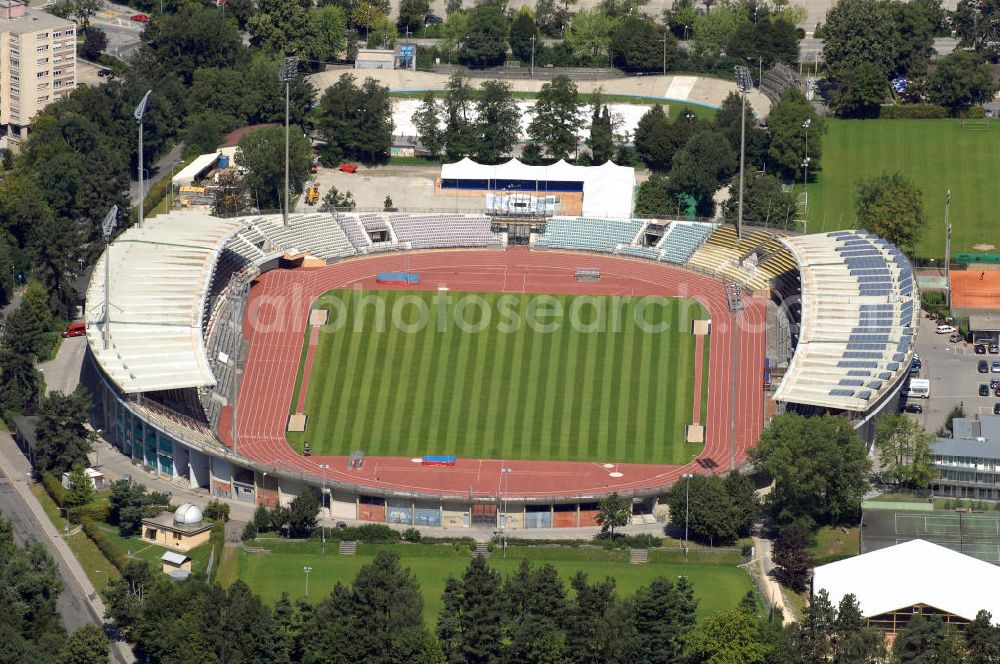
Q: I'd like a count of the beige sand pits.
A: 4